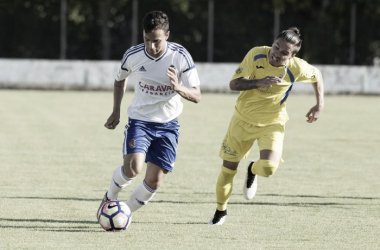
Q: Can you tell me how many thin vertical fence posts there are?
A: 5